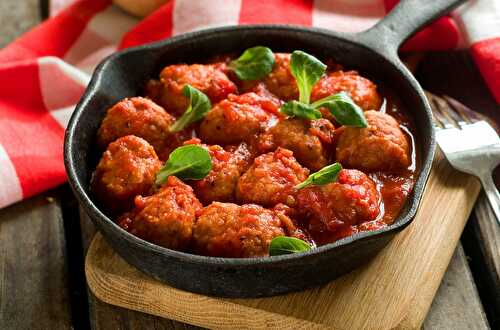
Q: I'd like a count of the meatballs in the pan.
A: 13